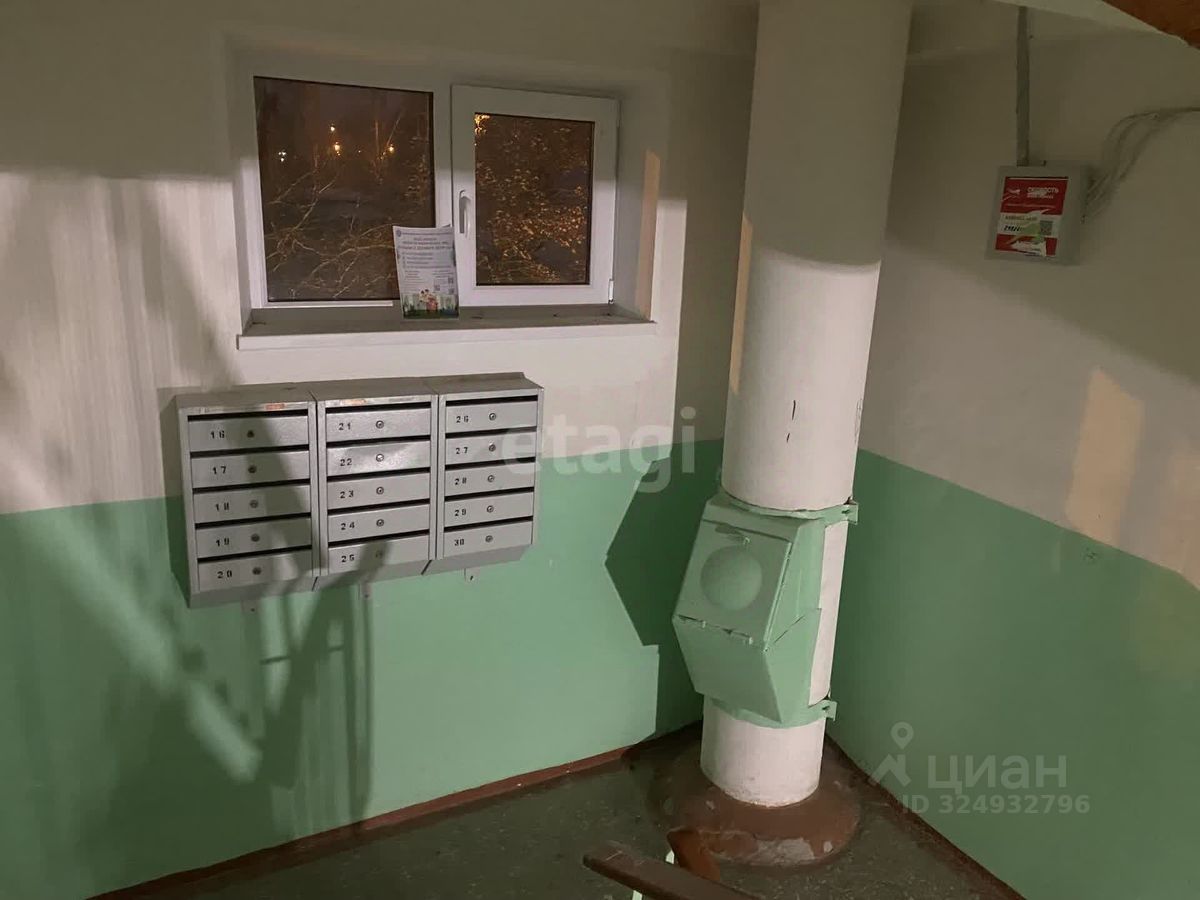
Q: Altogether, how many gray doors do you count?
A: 15